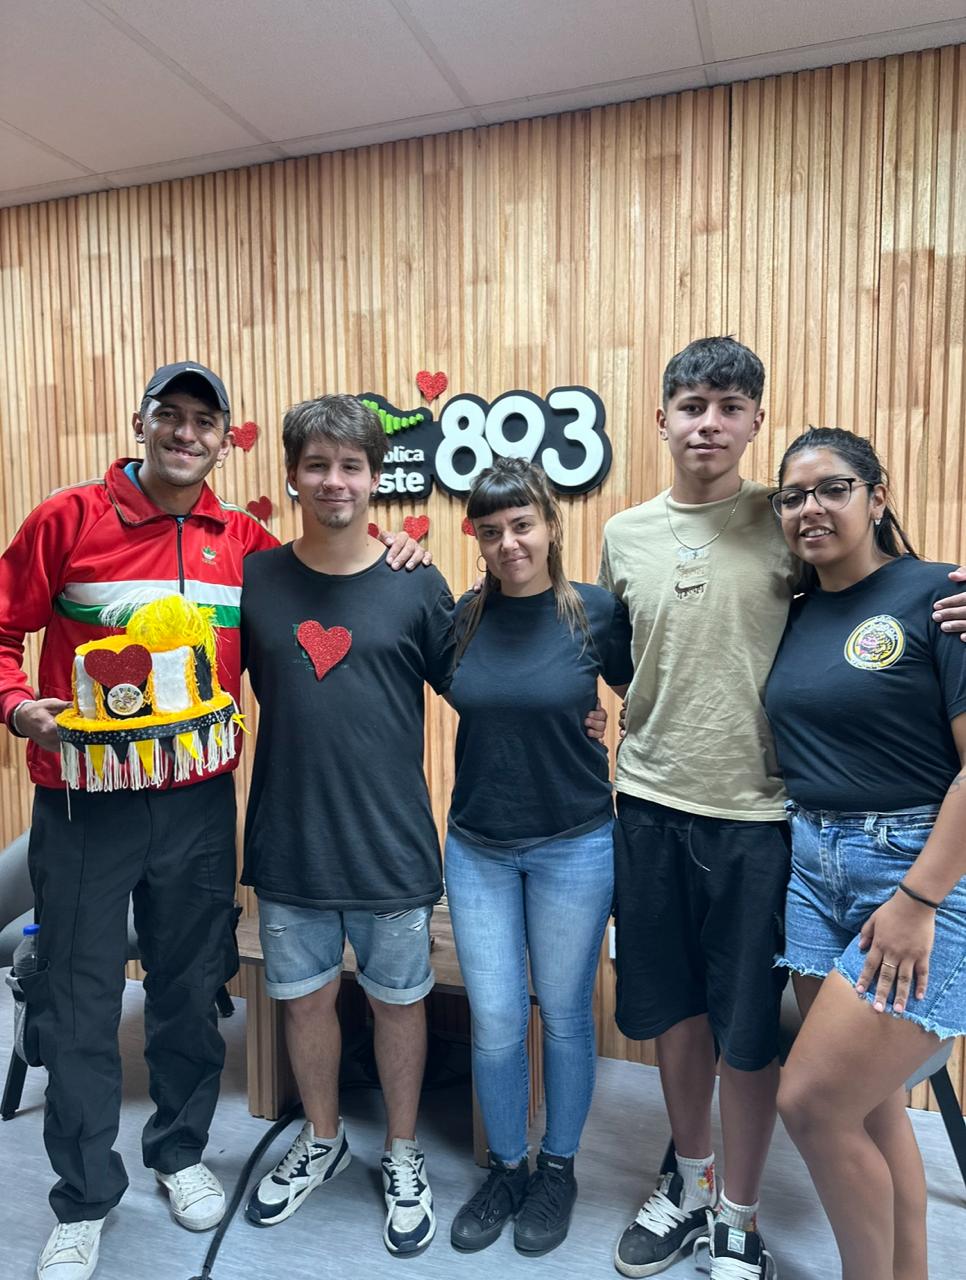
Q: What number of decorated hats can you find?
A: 1